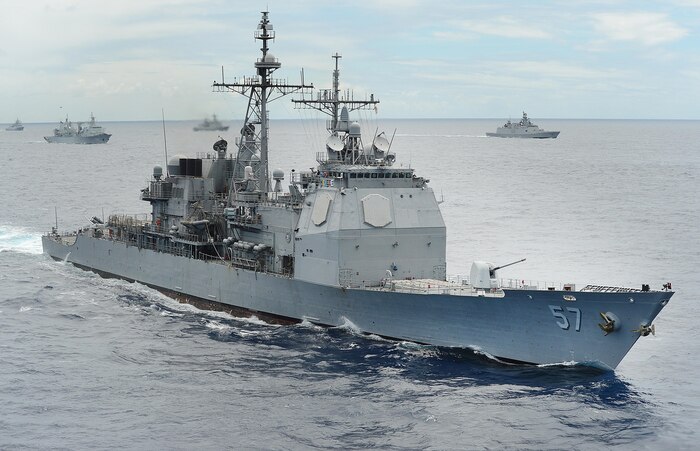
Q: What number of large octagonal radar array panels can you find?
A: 2